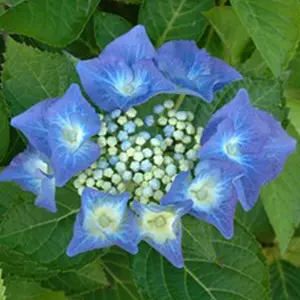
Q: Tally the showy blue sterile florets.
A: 8